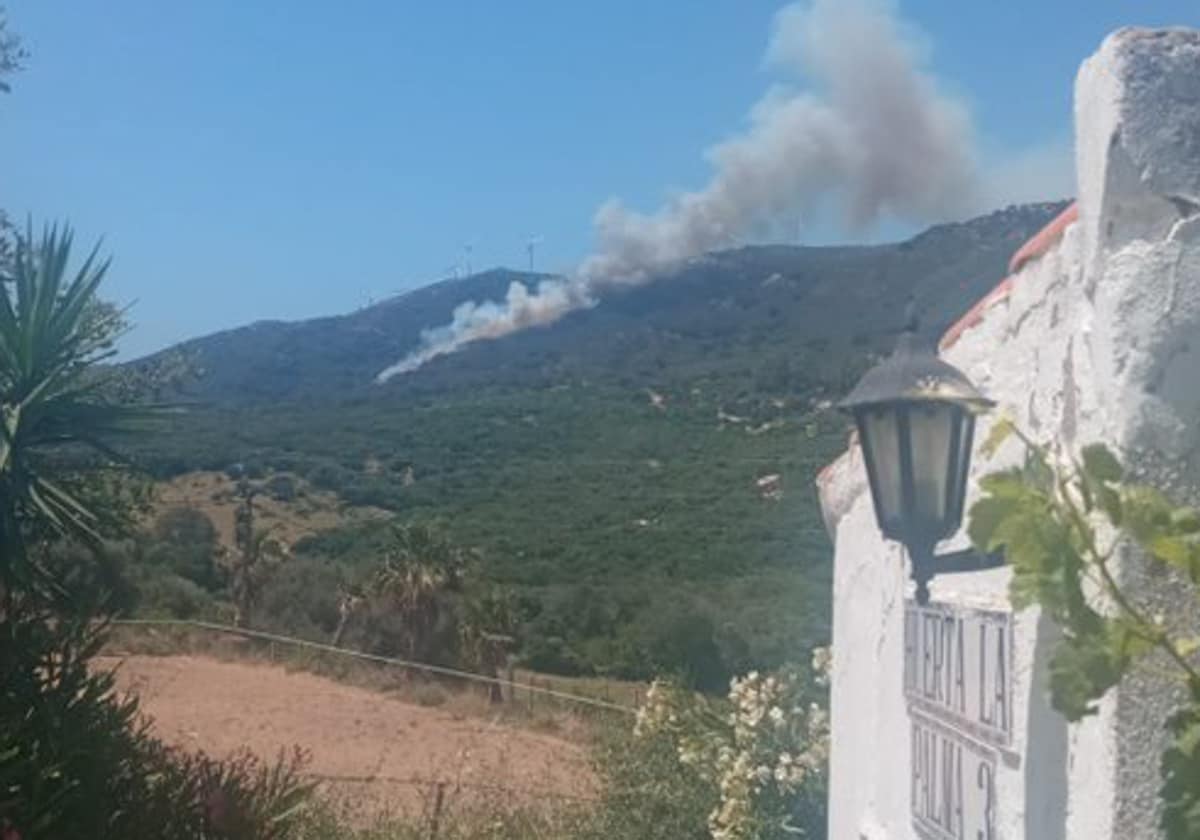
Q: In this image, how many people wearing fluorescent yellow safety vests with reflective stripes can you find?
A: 0